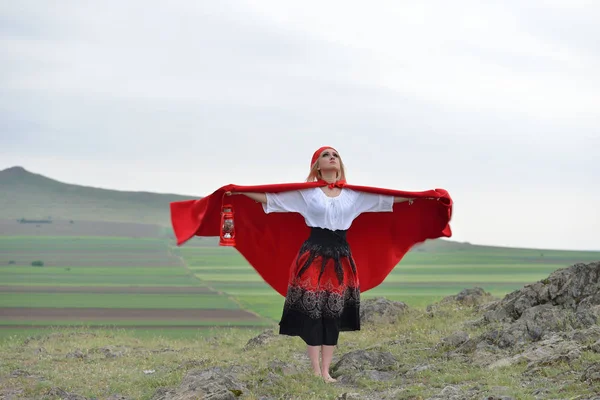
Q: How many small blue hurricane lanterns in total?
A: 0